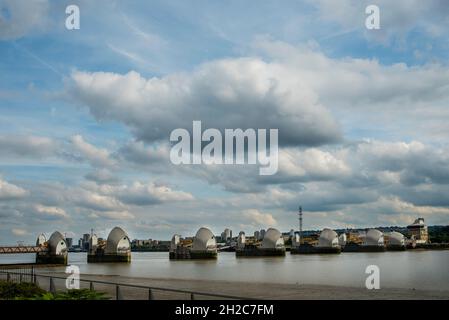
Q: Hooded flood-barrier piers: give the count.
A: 7